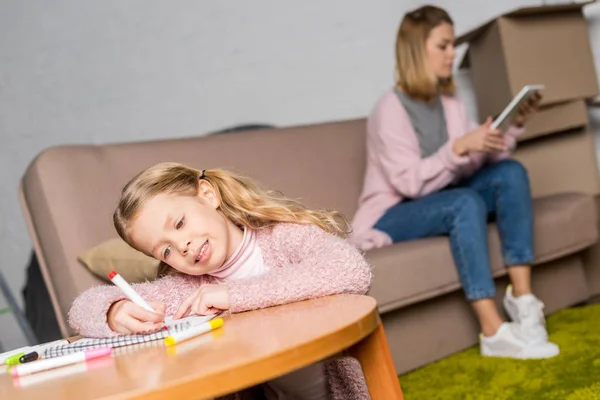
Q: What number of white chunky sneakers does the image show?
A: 2